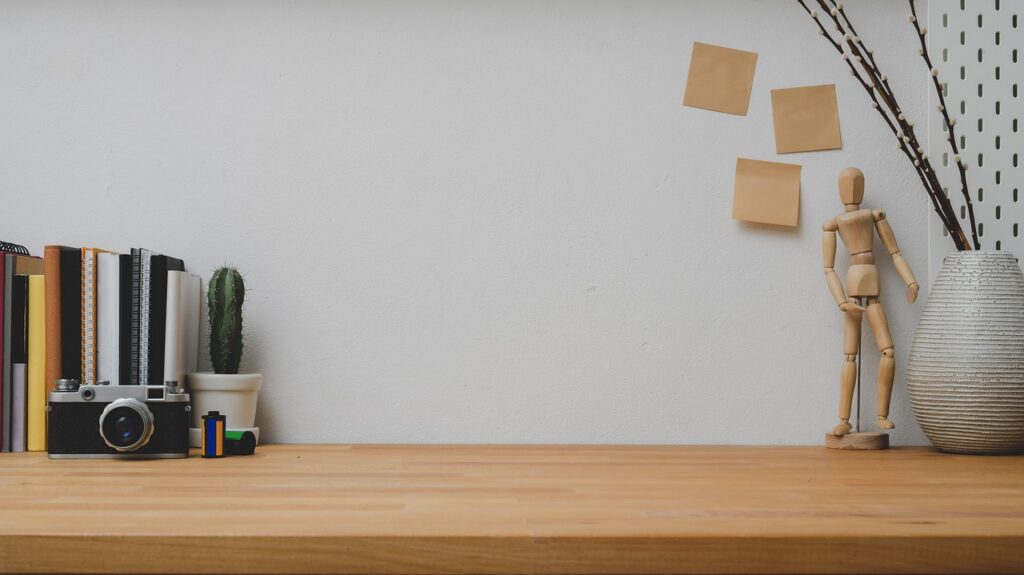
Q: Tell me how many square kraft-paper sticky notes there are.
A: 3